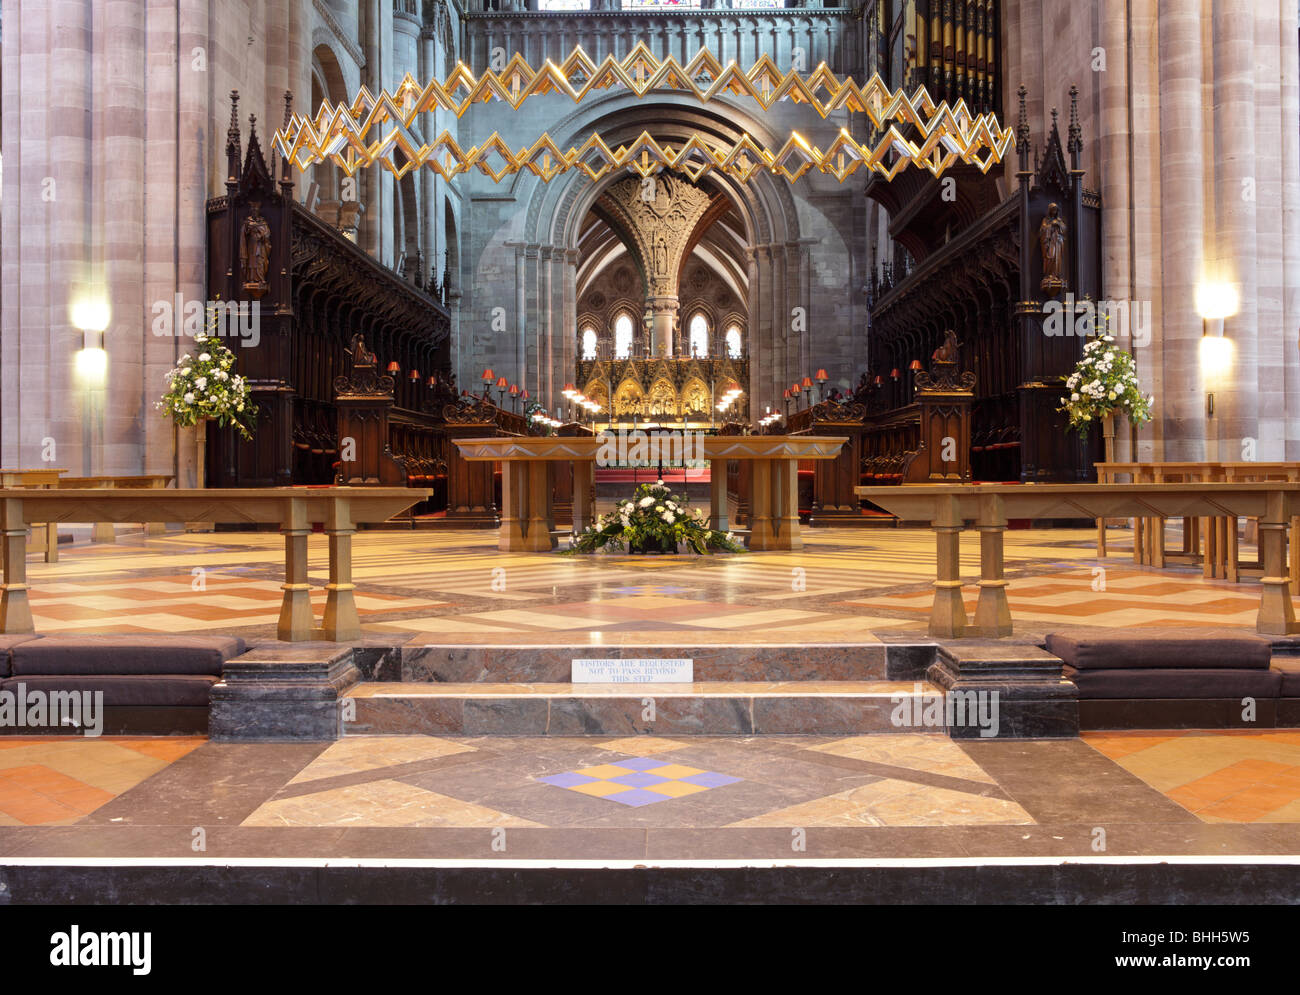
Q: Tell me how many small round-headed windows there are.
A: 4